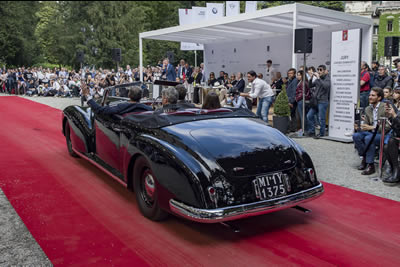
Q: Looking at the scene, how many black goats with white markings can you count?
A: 0